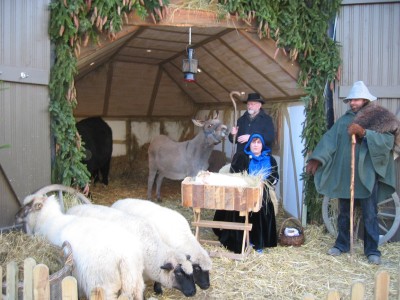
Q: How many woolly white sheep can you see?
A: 3